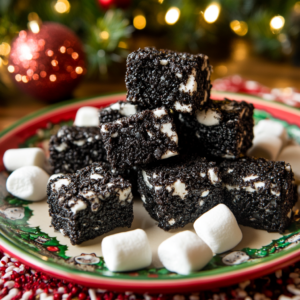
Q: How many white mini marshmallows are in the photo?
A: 9